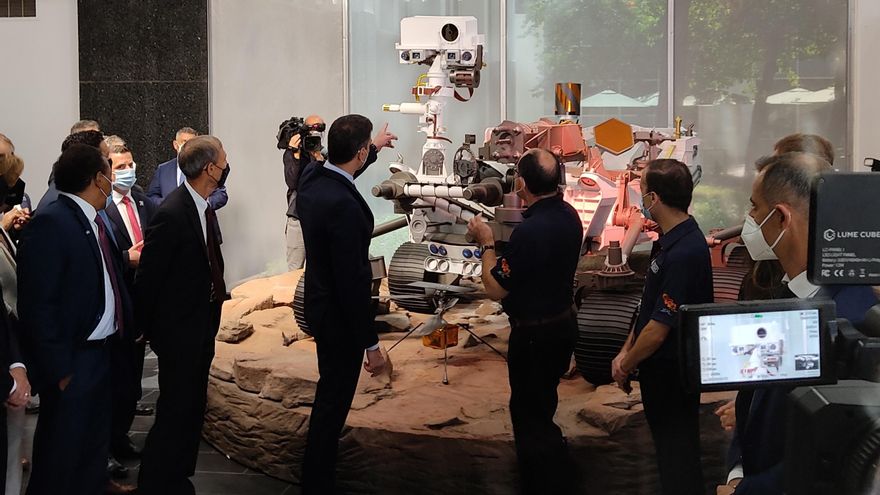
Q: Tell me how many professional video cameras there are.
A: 2